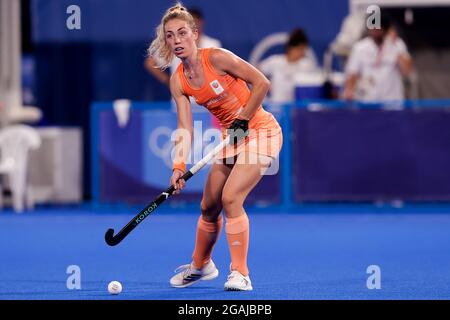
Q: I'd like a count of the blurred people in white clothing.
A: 3